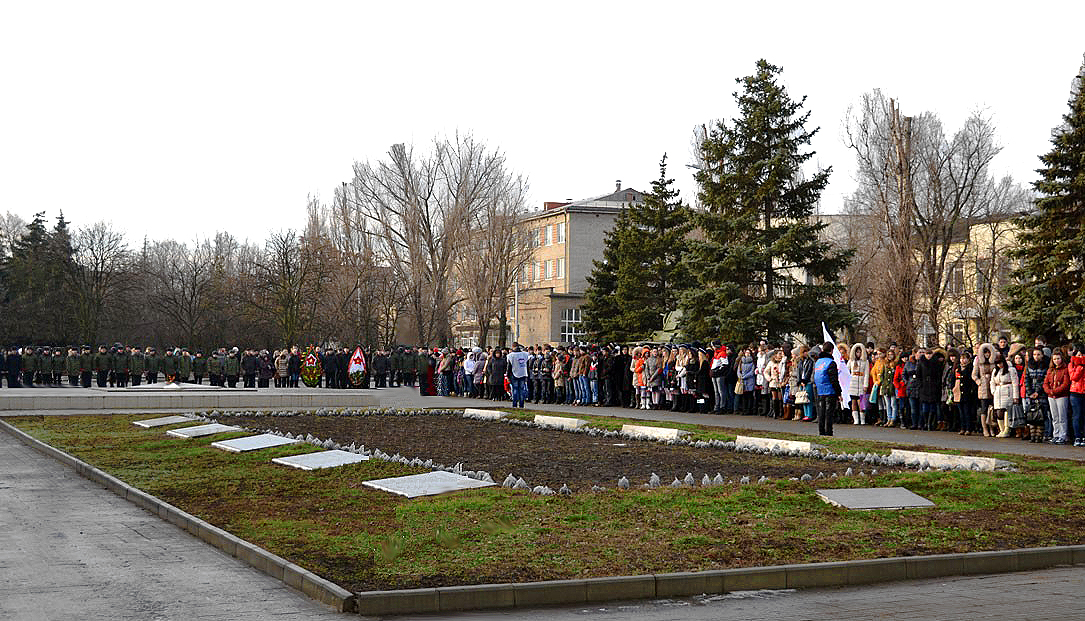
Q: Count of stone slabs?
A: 11